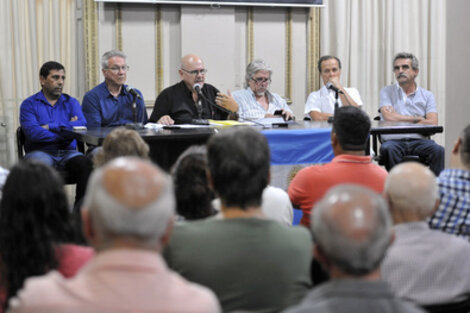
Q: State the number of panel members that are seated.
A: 6